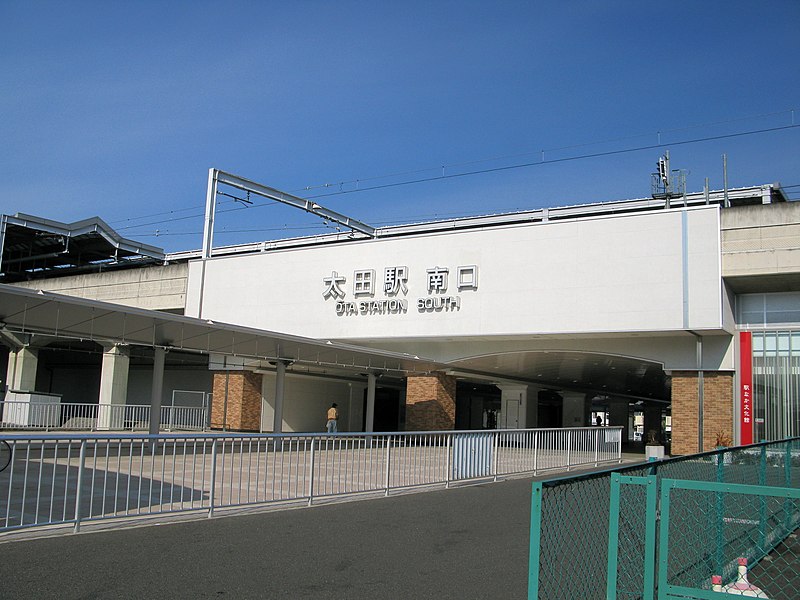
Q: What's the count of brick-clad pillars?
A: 3